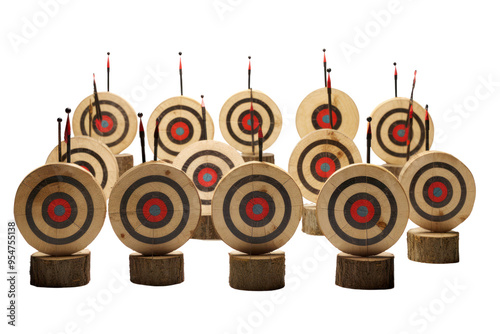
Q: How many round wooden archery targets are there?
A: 13